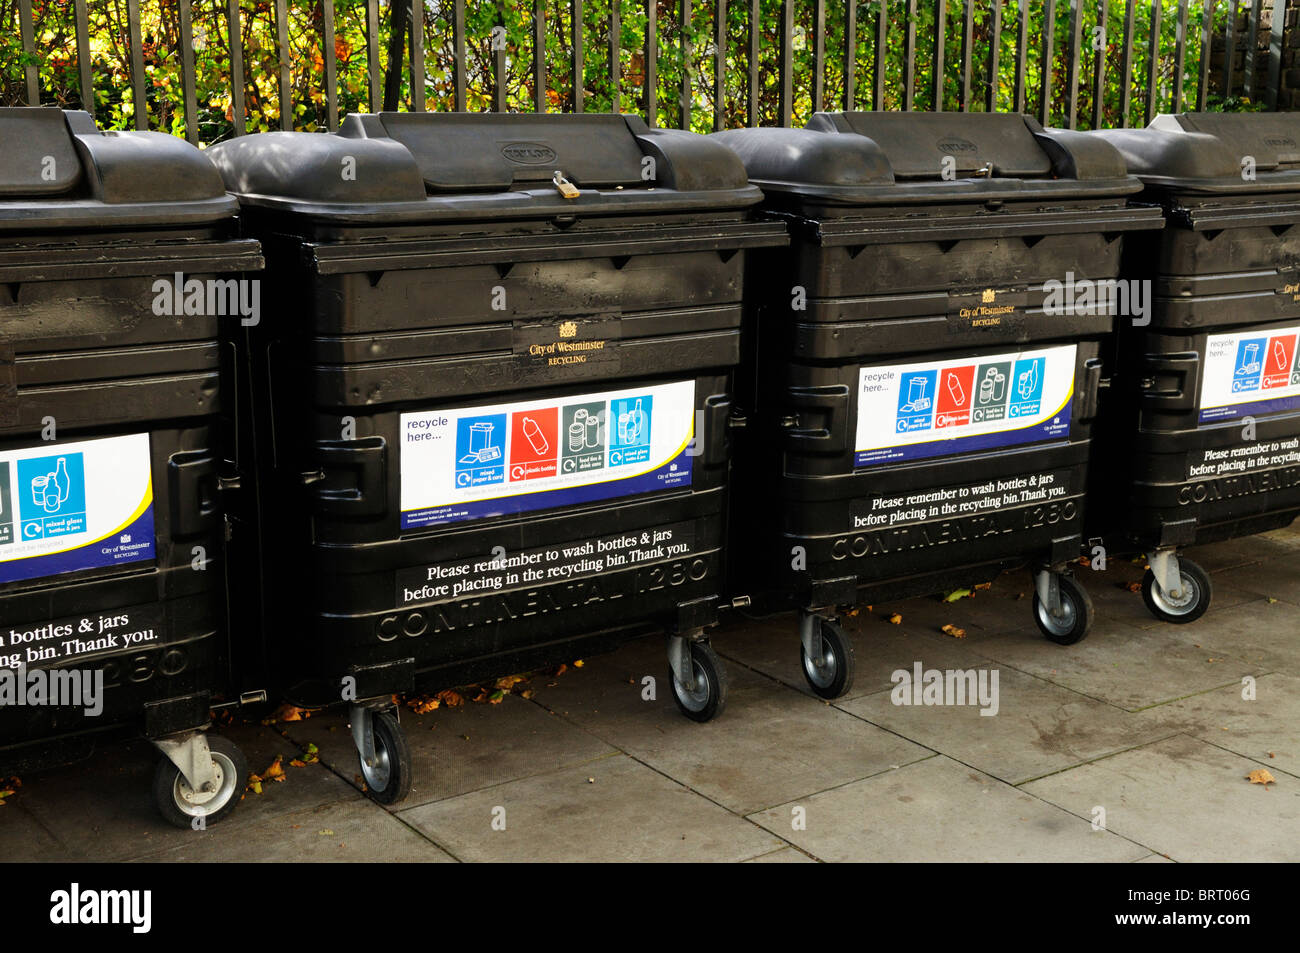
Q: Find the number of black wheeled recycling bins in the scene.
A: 4